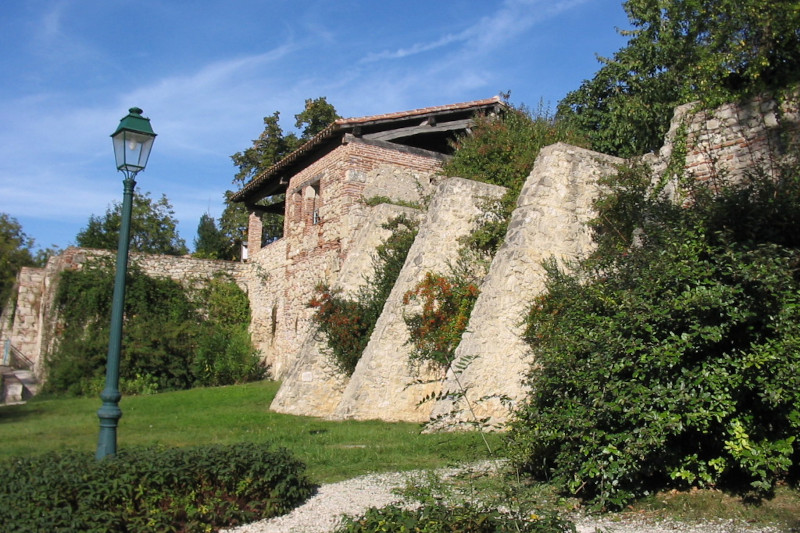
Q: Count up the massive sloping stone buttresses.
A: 3